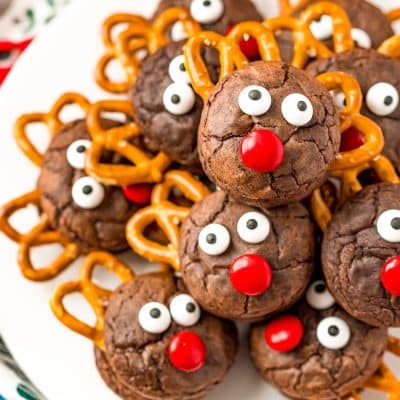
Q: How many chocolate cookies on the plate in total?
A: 10